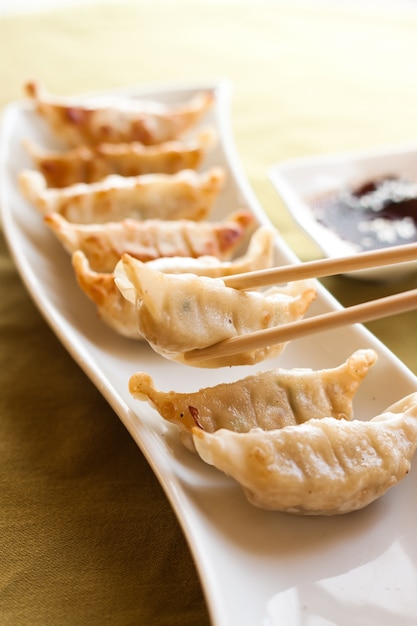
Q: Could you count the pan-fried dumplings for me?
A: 8